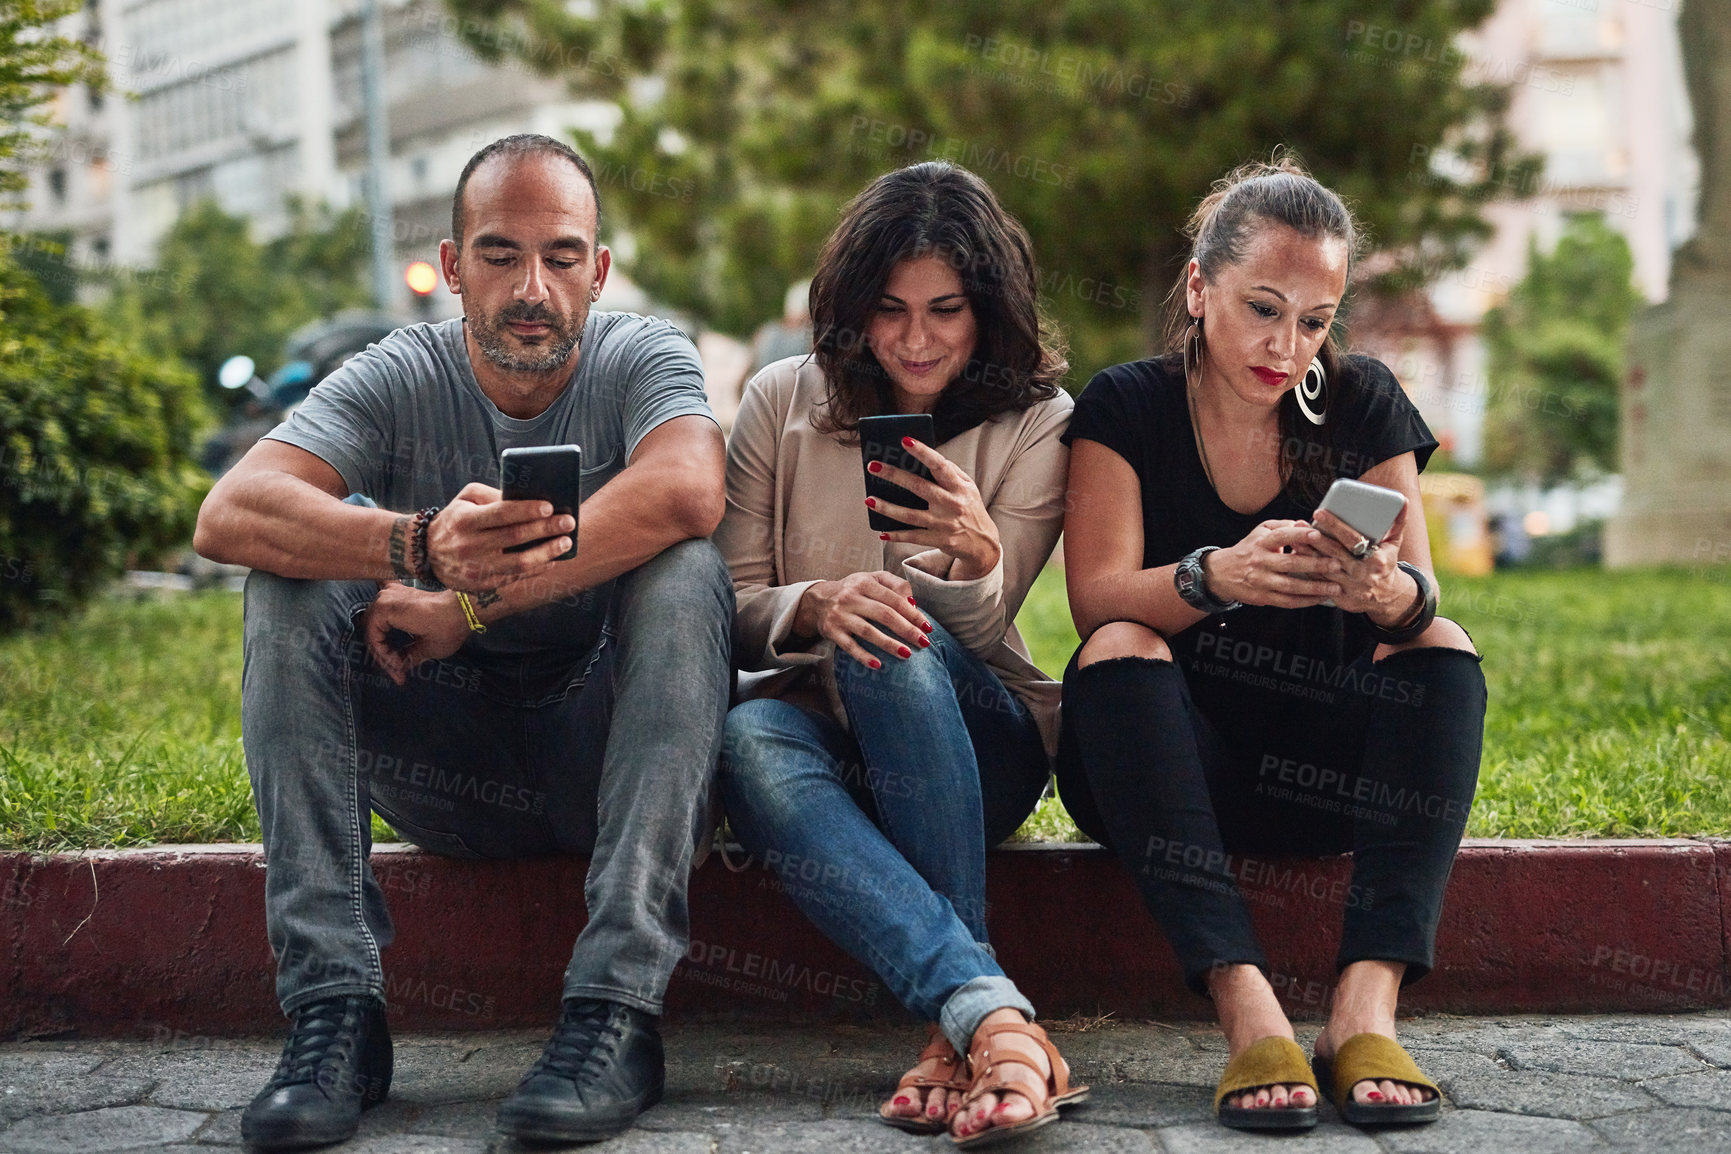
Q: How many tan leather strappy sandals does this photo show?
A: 2